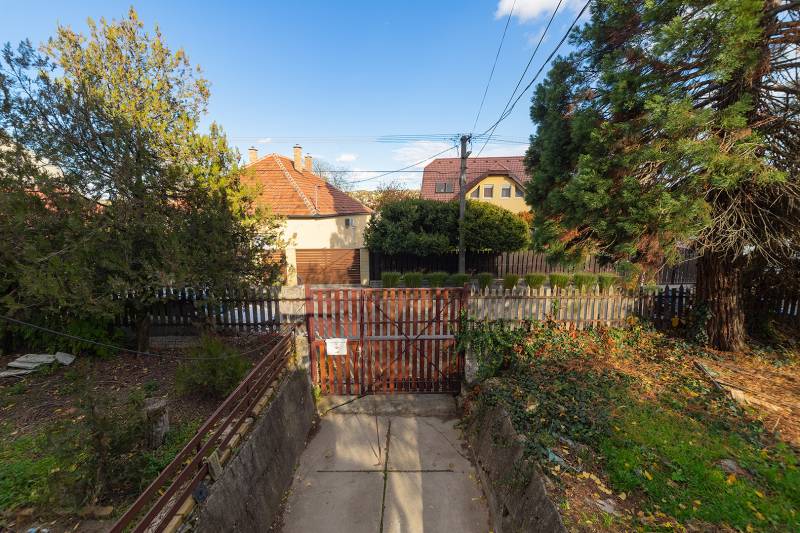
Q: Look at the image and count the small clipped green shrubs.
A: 10